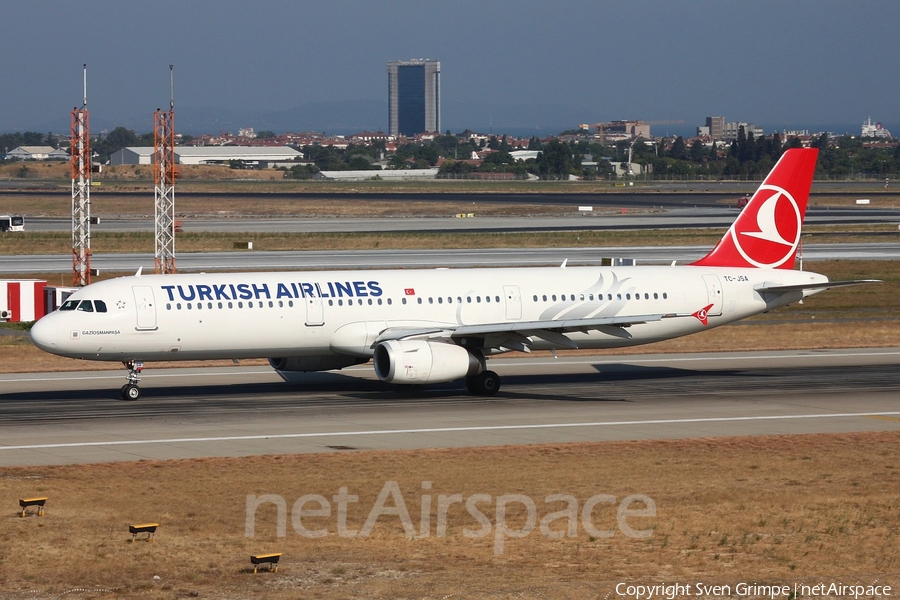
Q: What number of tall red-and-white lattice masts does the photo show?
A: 2